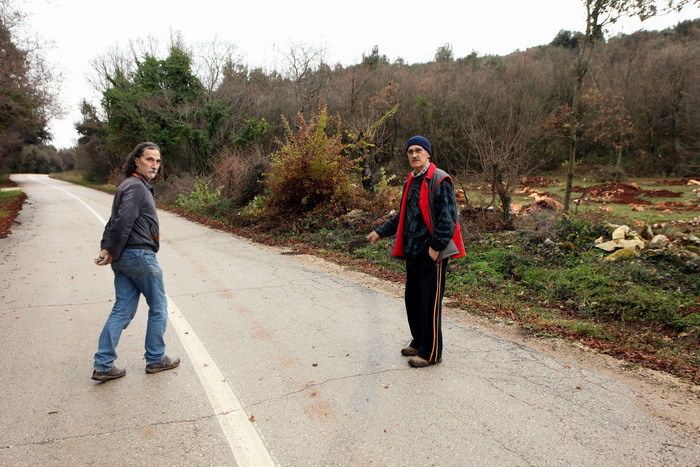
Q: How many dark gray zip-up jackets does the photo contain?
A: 1